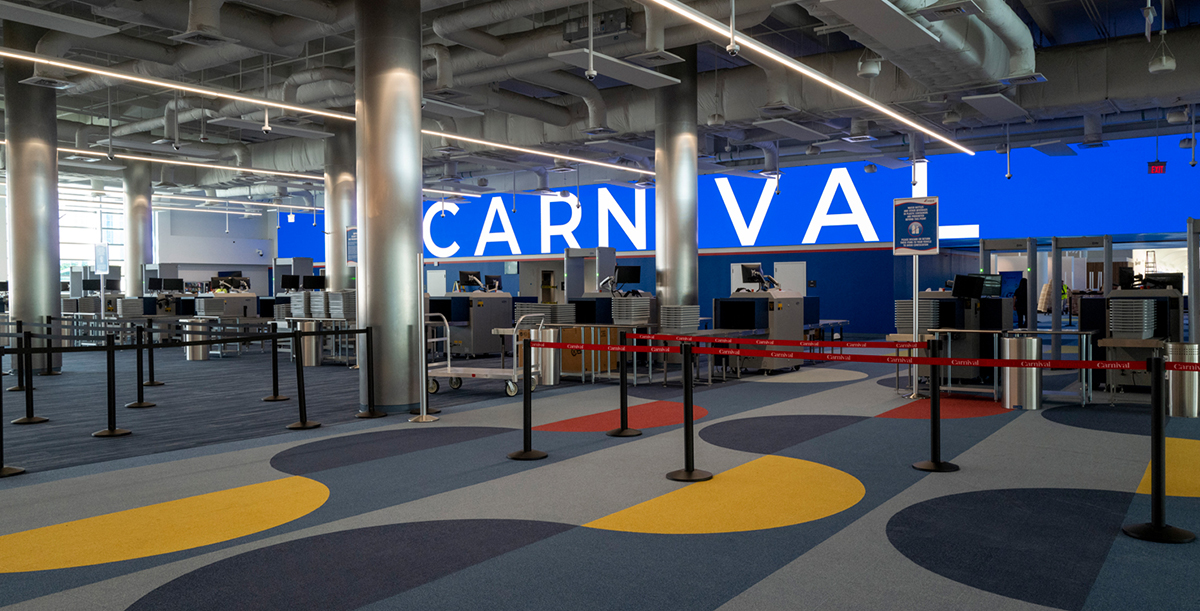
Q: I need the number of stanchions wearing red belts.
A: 5